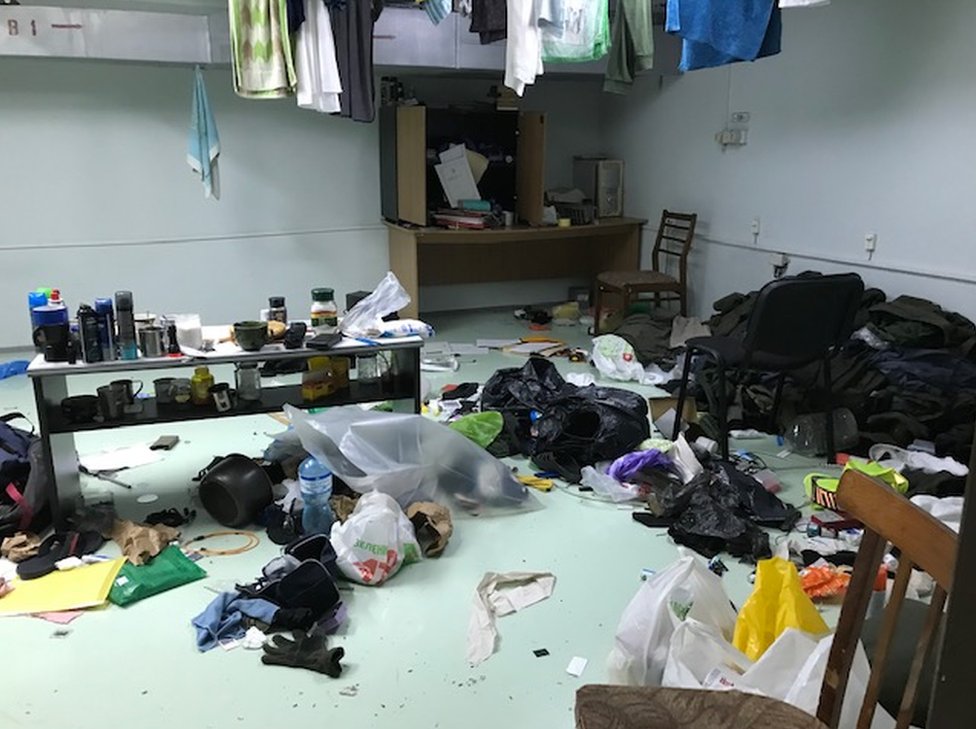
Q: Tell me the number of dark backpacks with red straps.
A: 1